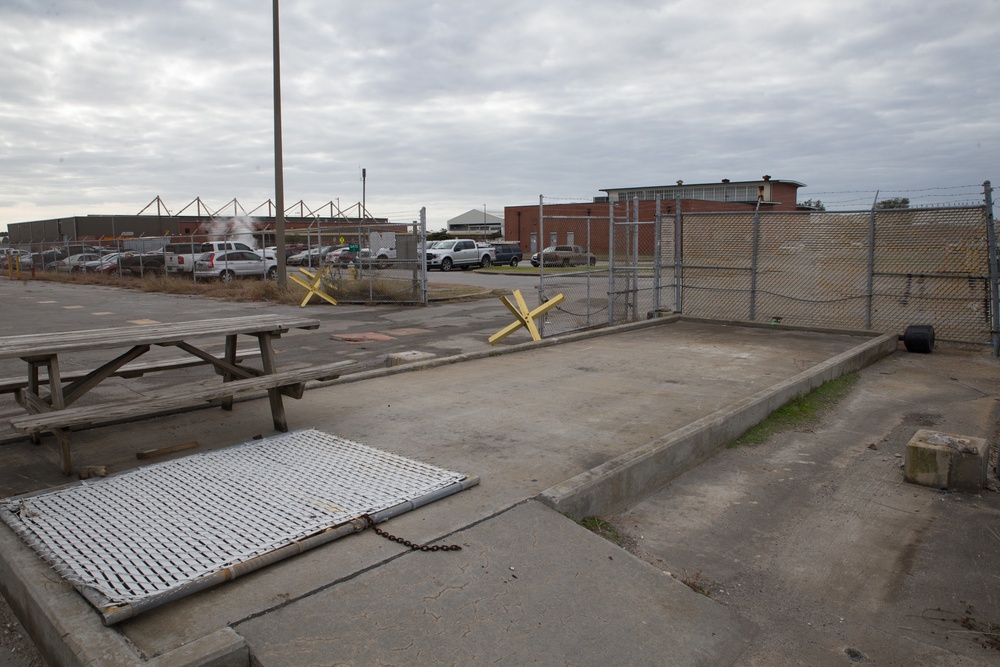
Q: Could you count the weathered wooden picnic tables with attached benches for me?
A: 1